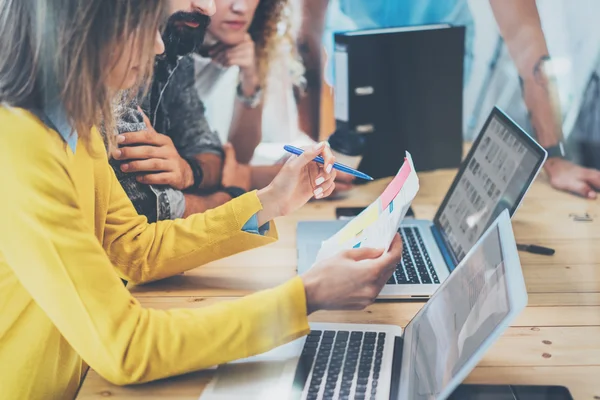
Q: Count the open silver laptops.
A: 2